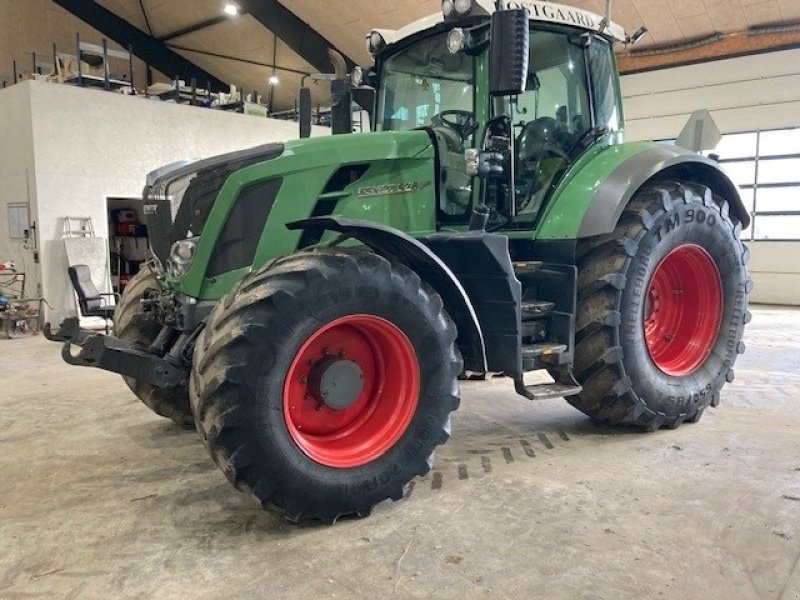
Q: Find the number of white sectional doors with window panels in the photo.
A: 1